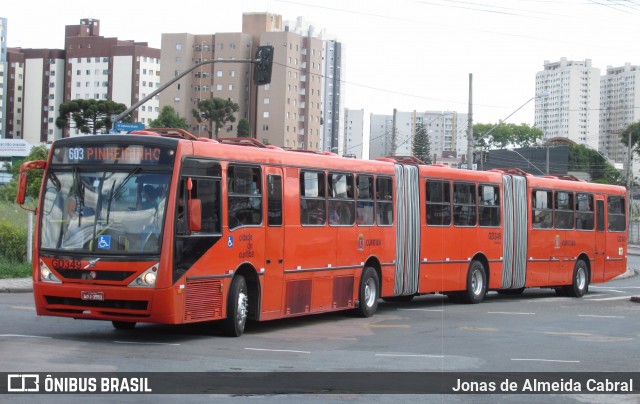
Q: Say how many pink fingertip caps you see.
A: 0